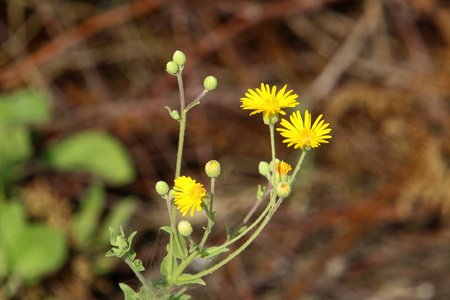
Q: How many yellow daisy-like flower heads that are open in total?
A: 3